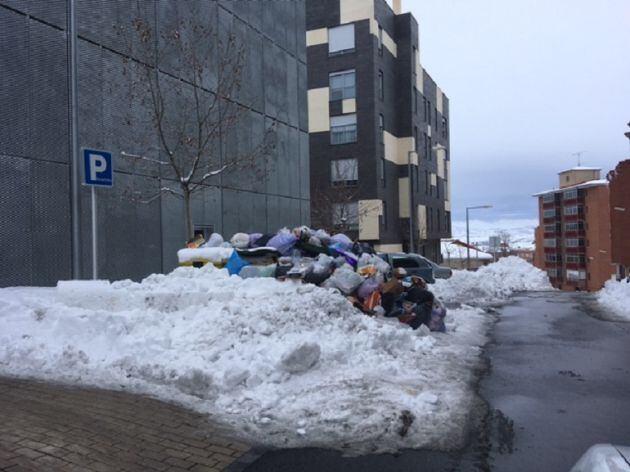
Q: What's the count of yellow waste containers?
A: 1